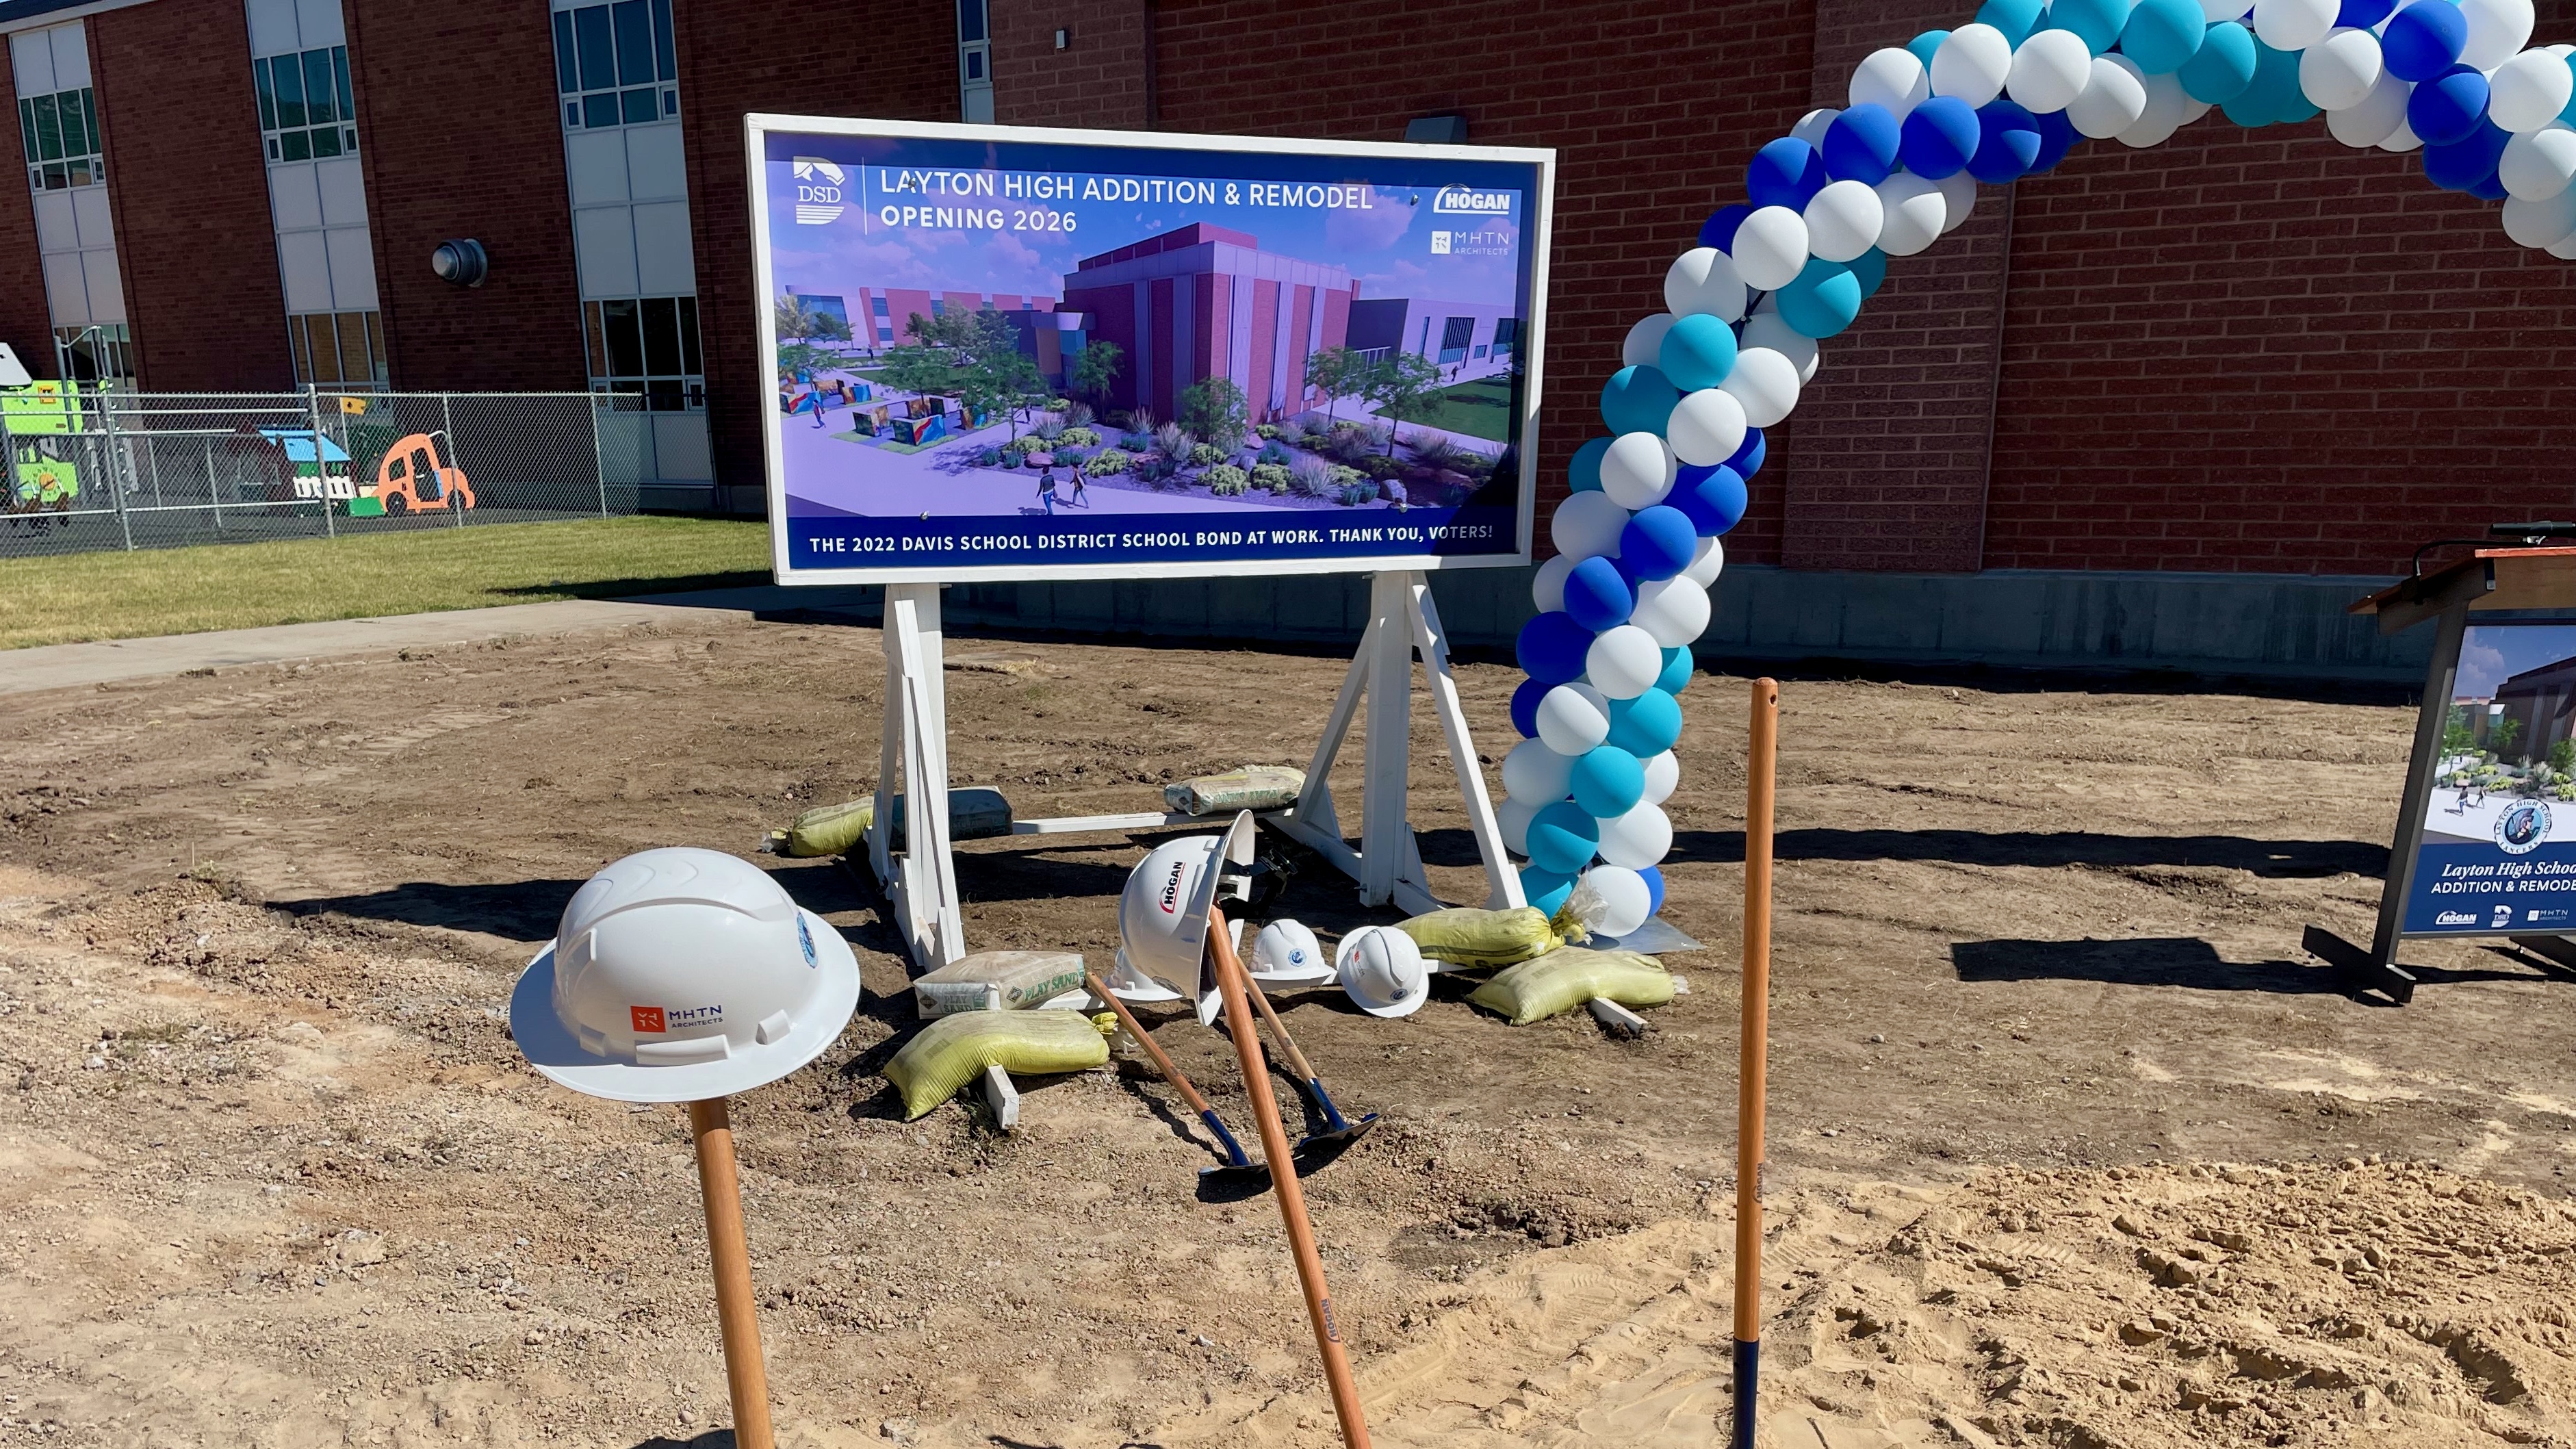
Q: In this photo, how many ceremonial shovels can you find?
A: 5